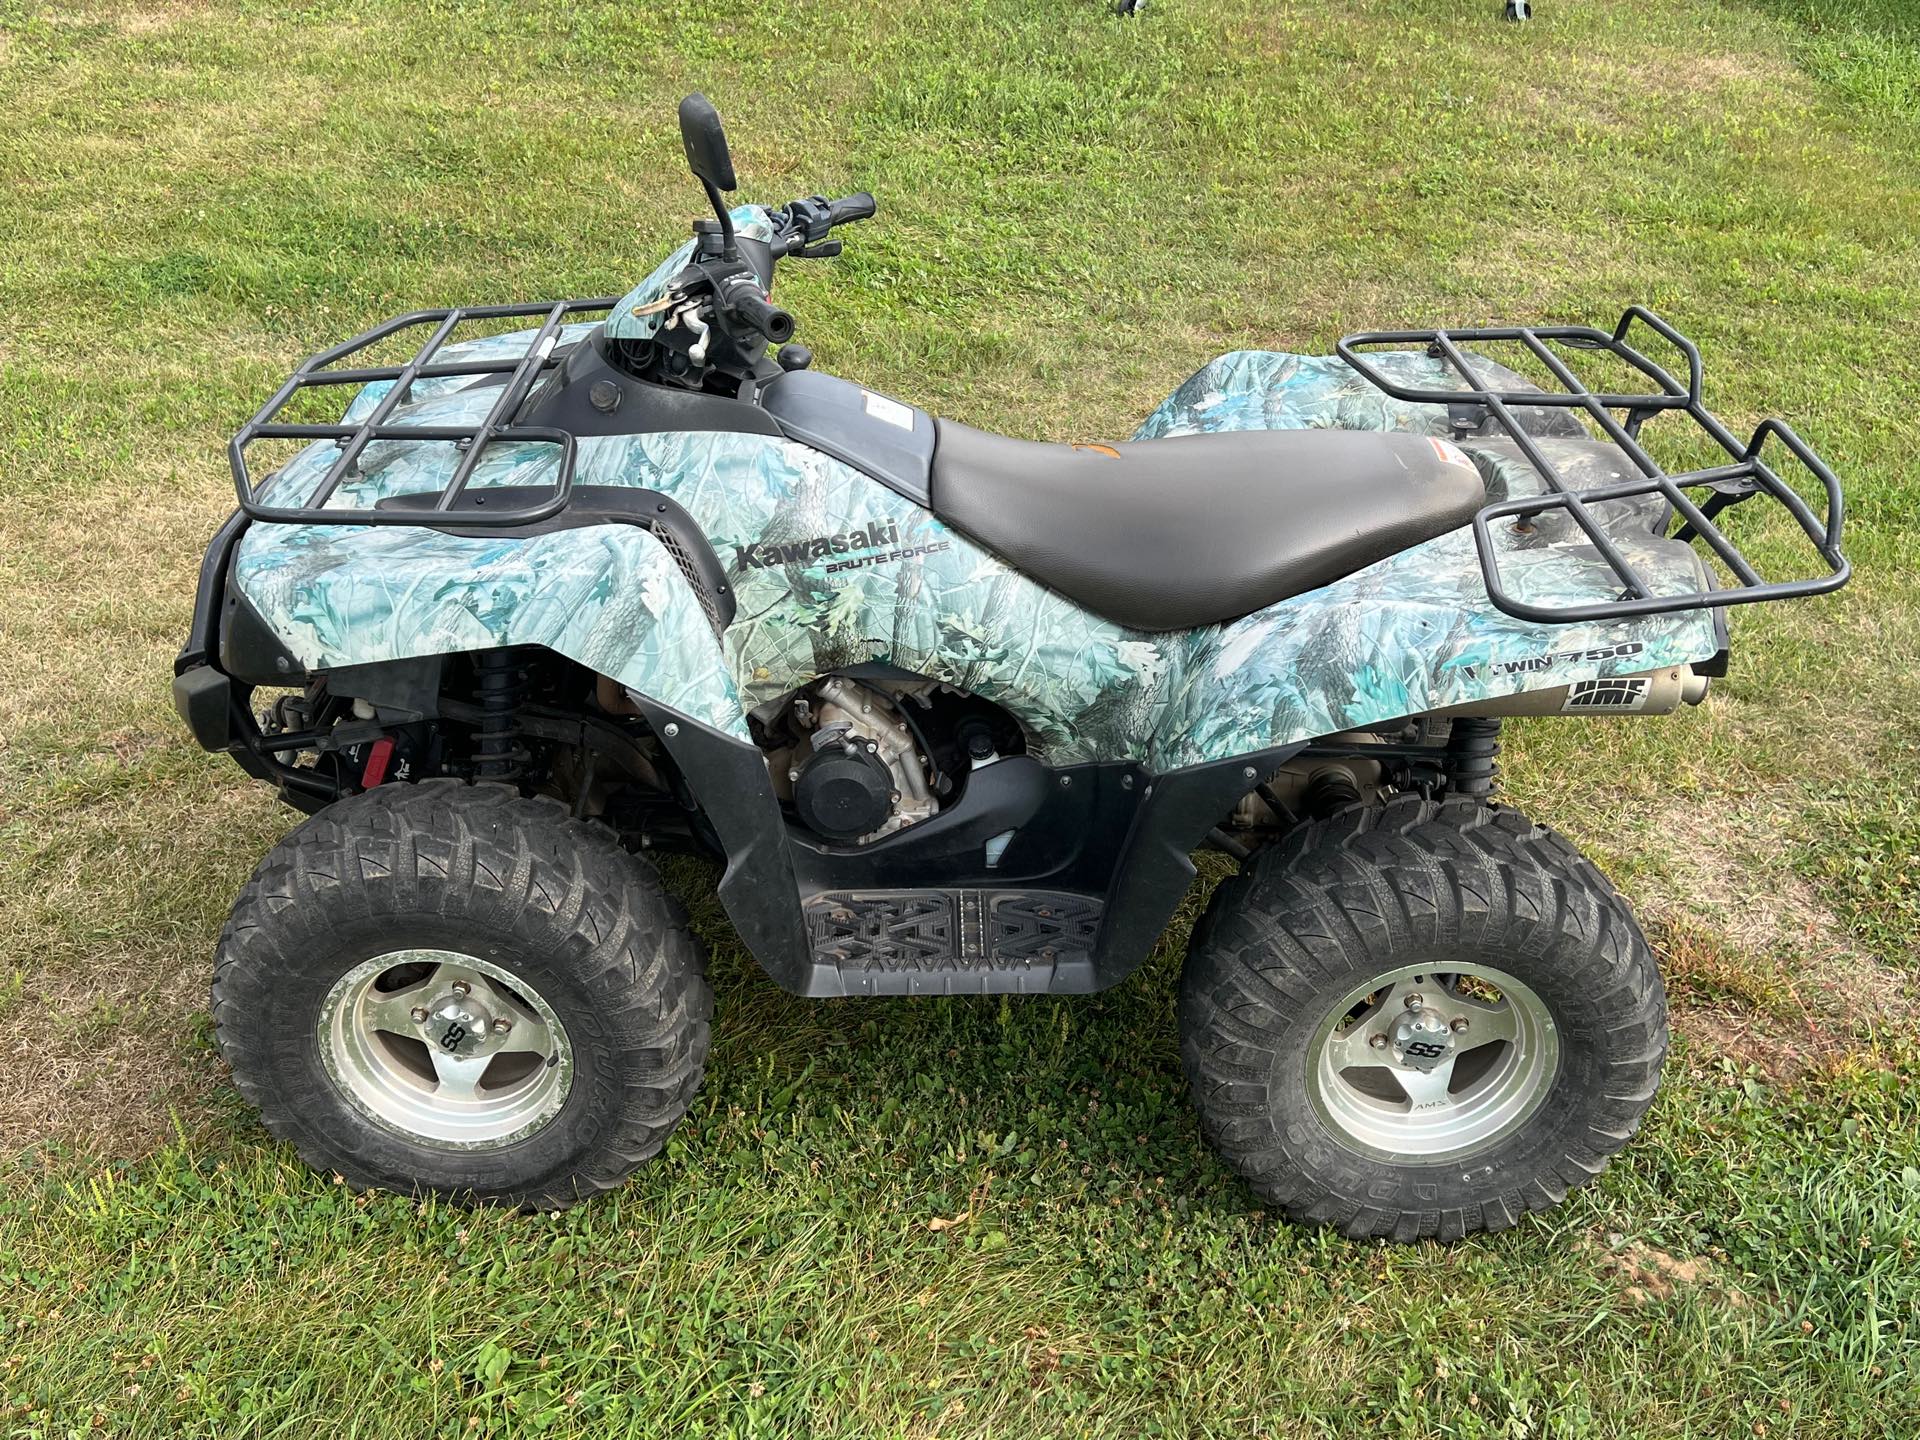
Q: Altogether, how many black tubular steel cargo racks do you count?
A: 2